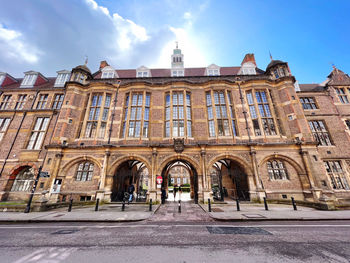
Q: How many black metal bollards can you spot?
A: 9